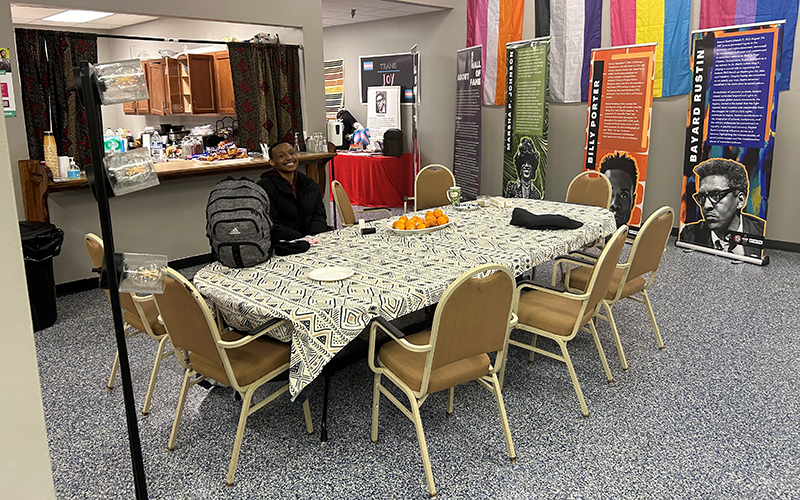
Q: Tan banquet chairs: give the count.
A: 8